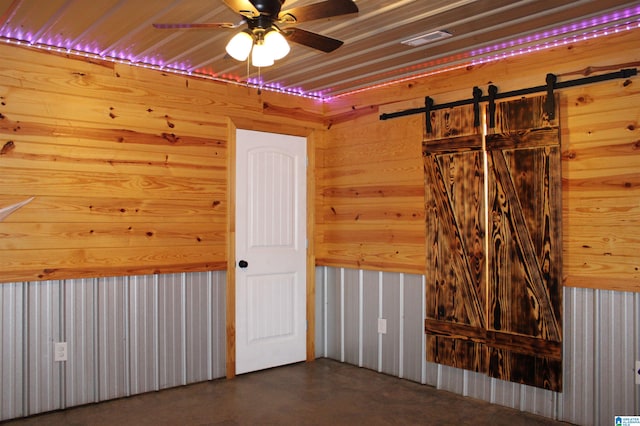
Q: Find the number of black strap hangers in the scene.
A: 4